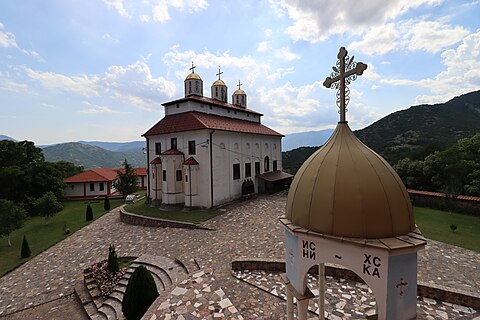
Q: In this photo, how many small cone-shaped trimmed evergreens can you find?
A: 5